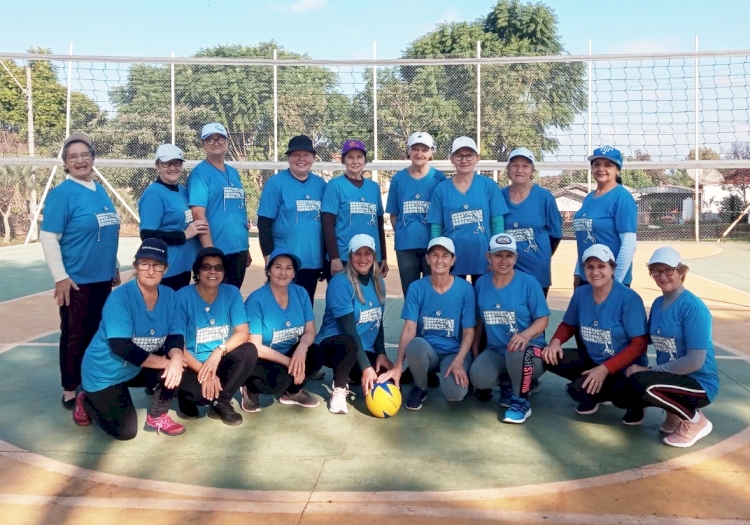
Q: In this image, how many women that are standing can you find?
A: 9